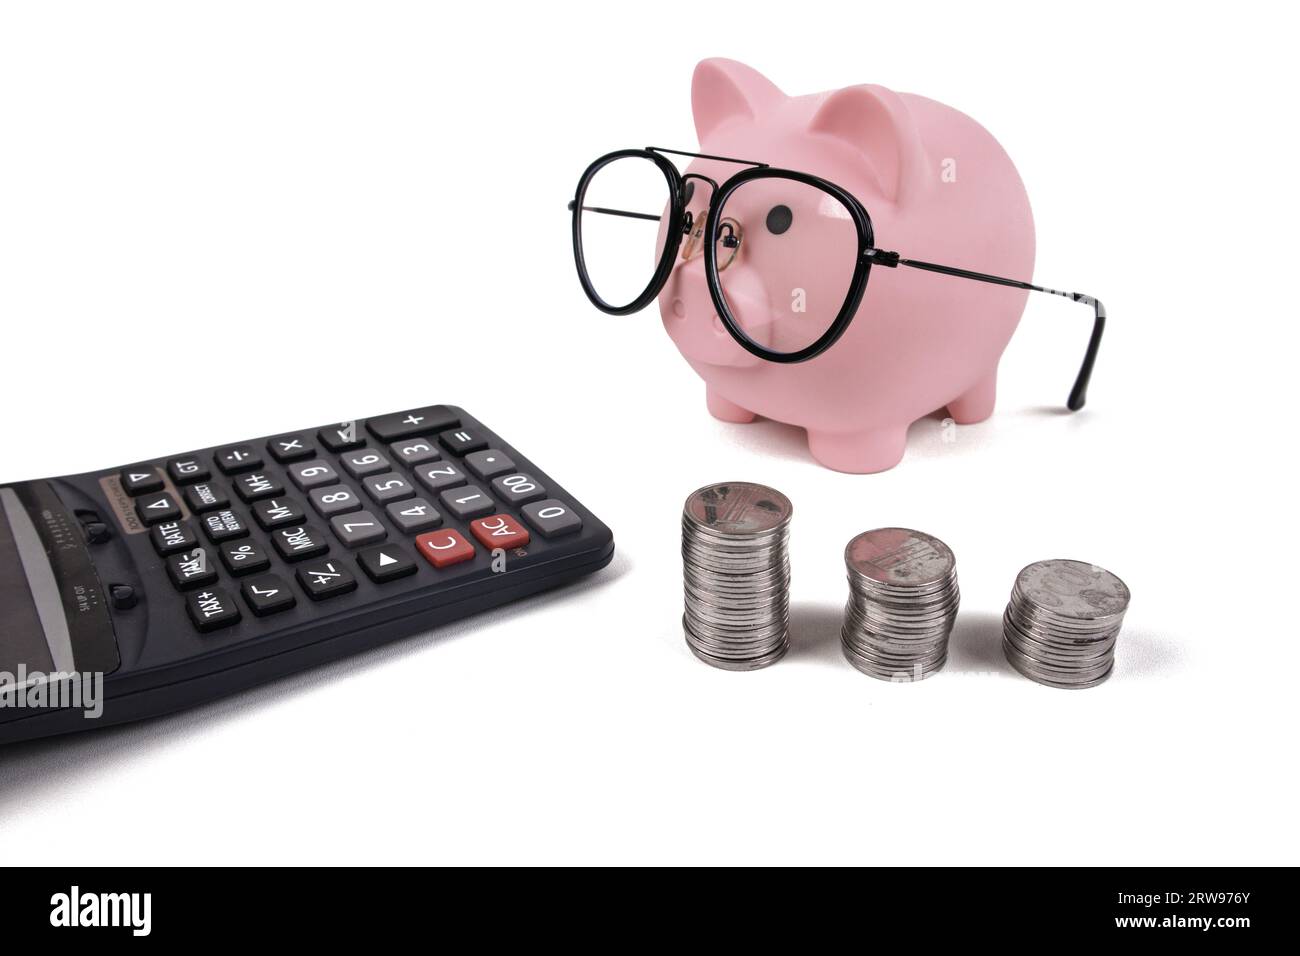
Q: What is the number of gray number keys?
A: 11